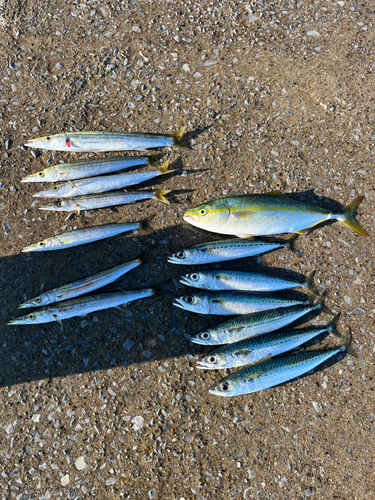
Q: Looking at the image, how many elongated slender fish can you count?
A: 7